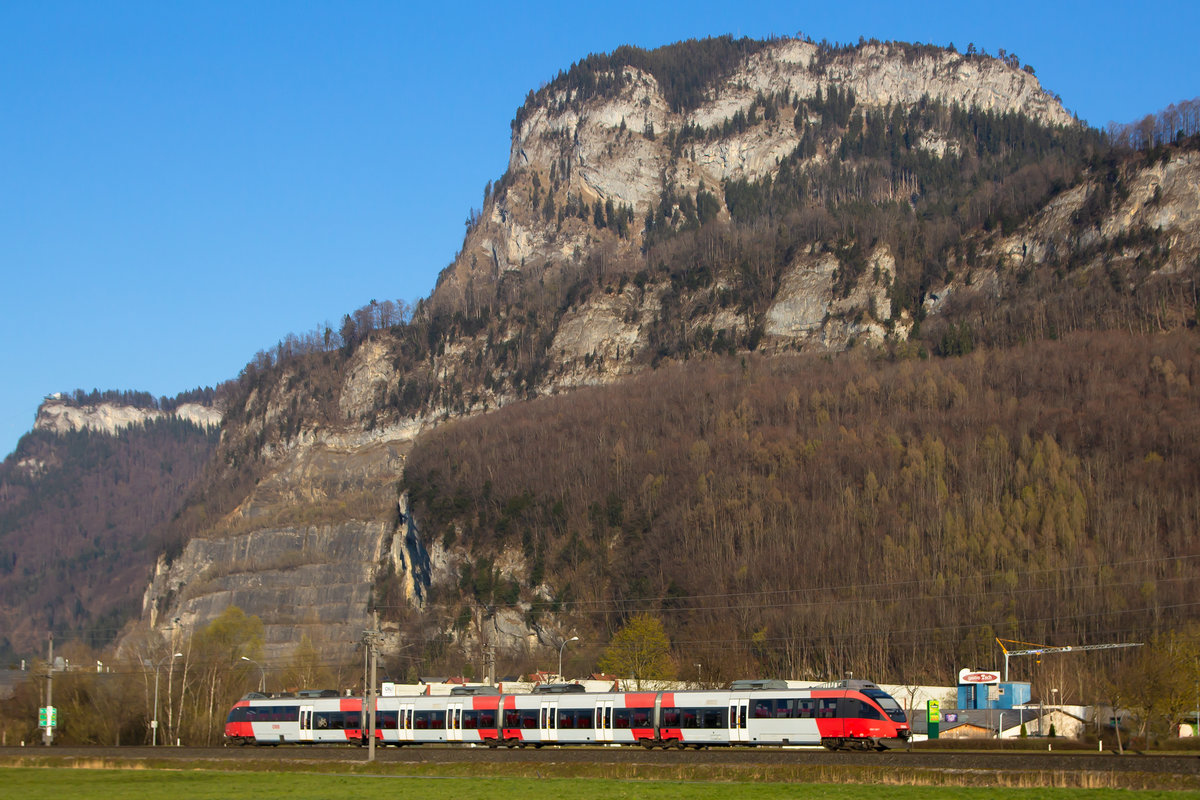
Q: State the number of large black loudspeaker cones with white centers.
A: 0